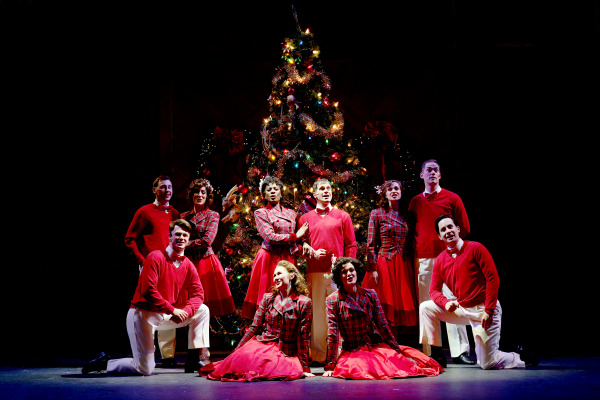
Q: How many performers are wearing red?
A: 10